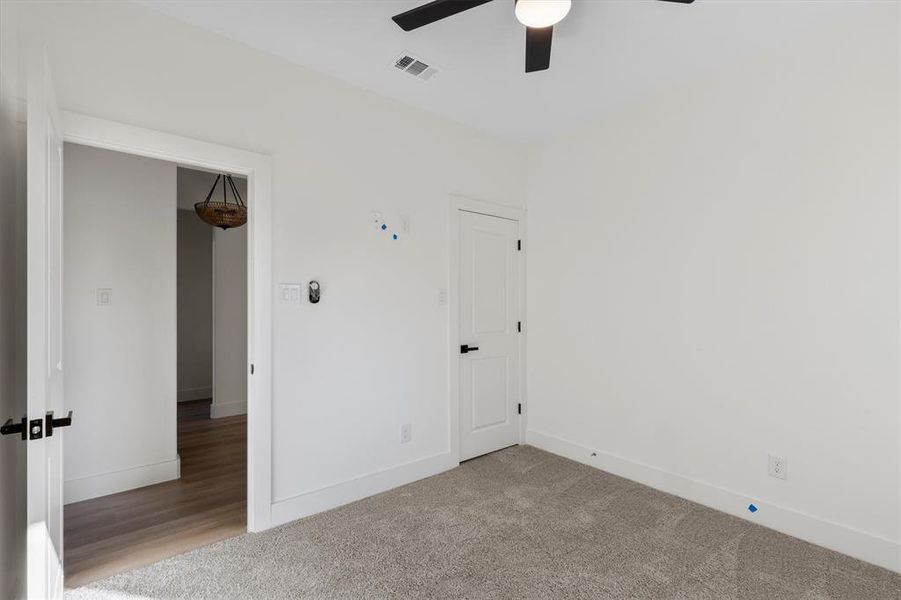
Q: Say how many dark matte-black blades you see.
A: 3